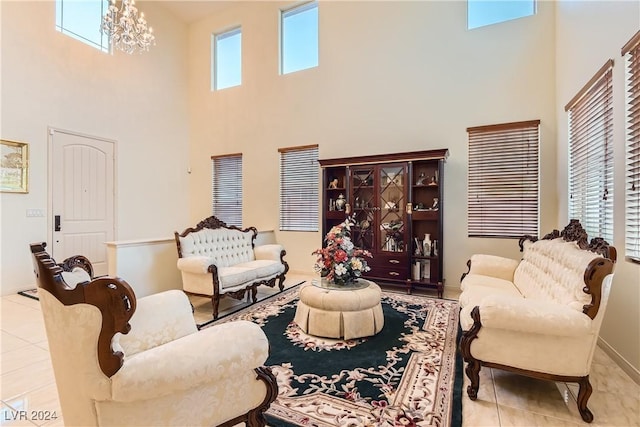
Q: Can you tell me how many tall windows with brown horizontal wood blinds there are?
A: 5